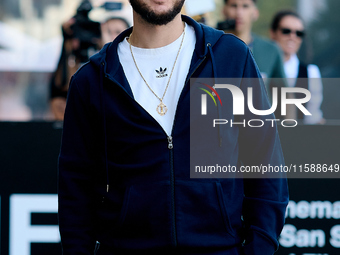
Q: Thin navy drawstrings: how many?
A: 2